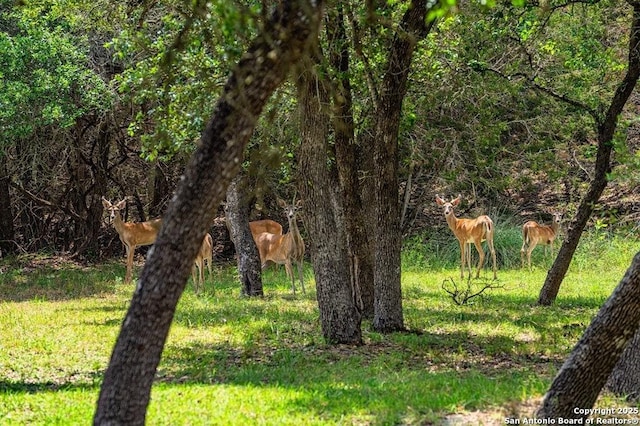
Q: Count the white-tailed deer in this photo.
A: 6